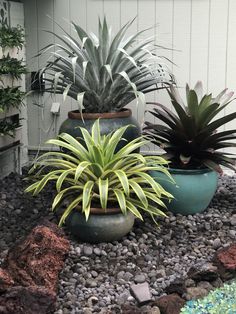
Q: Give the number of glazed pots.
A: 3